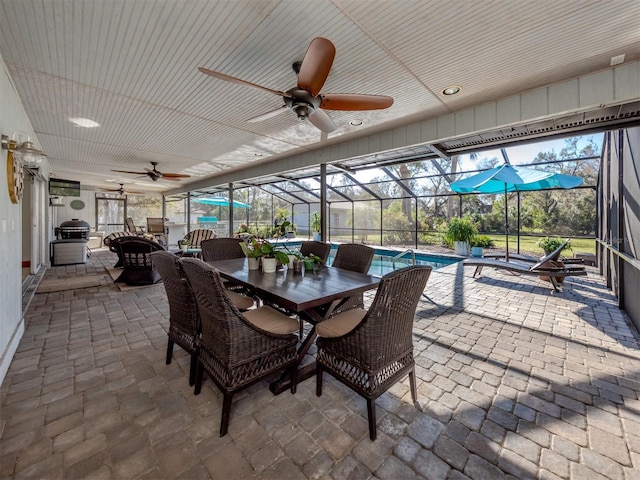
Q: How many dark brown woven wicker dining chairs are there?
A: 6